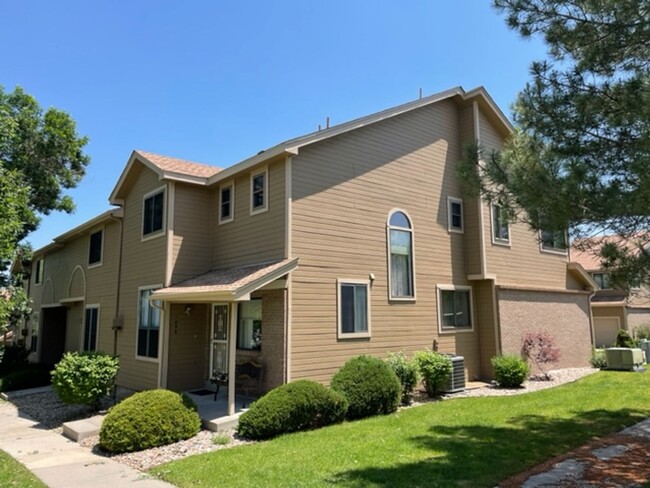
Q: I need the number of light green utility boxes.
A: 1